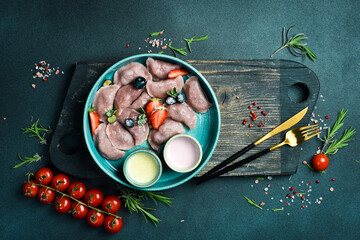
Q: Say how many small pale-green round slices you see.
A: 2